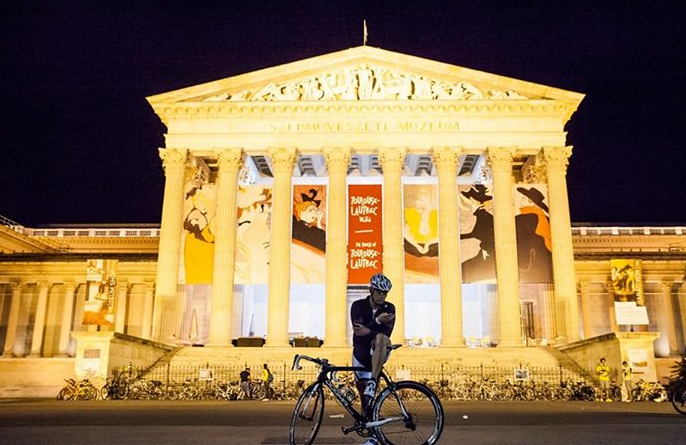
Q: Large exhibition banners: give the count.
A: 7